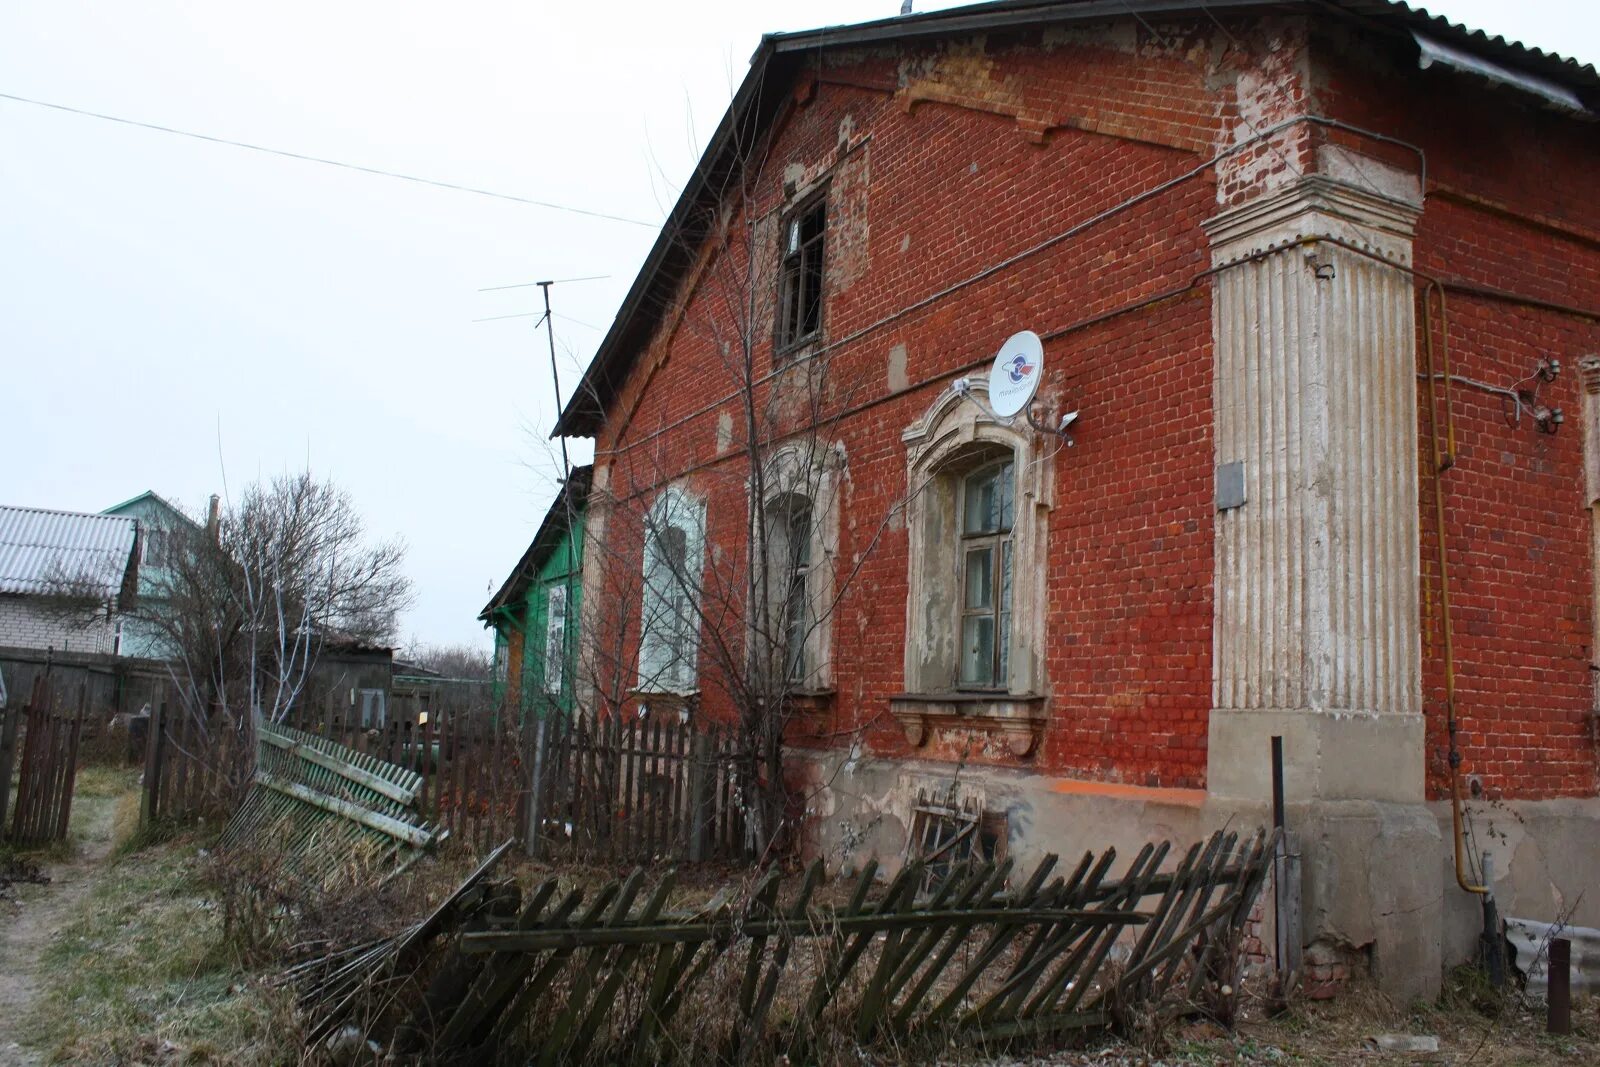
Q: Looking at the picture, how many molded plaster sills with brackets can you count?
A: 3